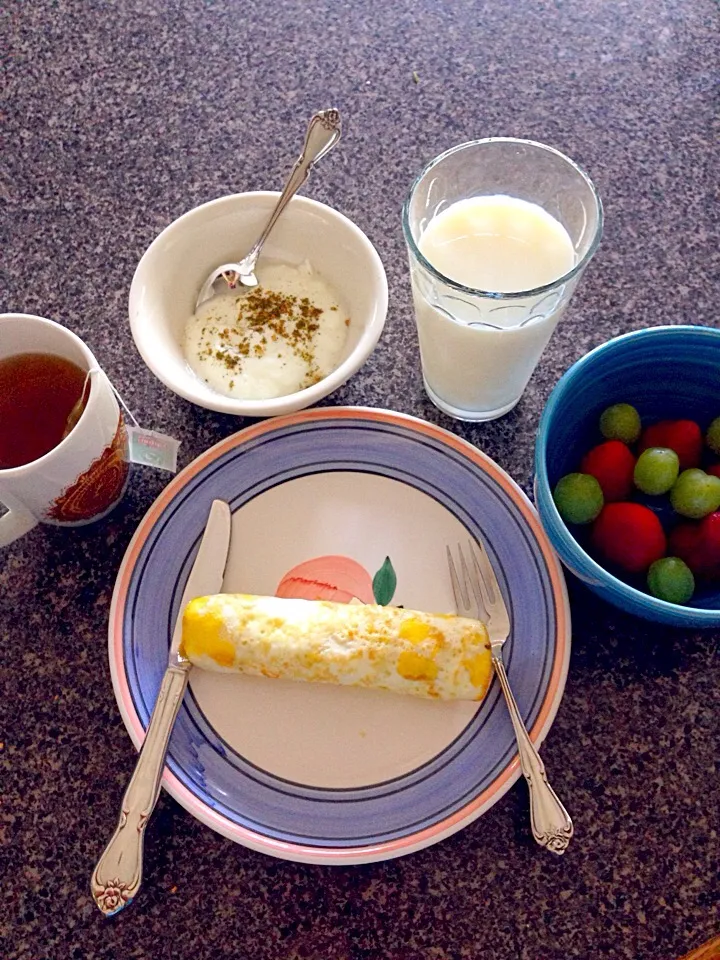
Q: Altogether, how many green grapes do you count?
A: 6